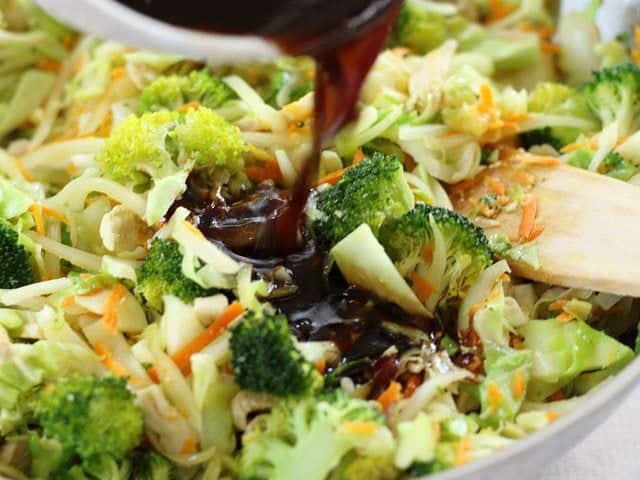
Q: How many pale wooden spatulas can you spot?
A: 1